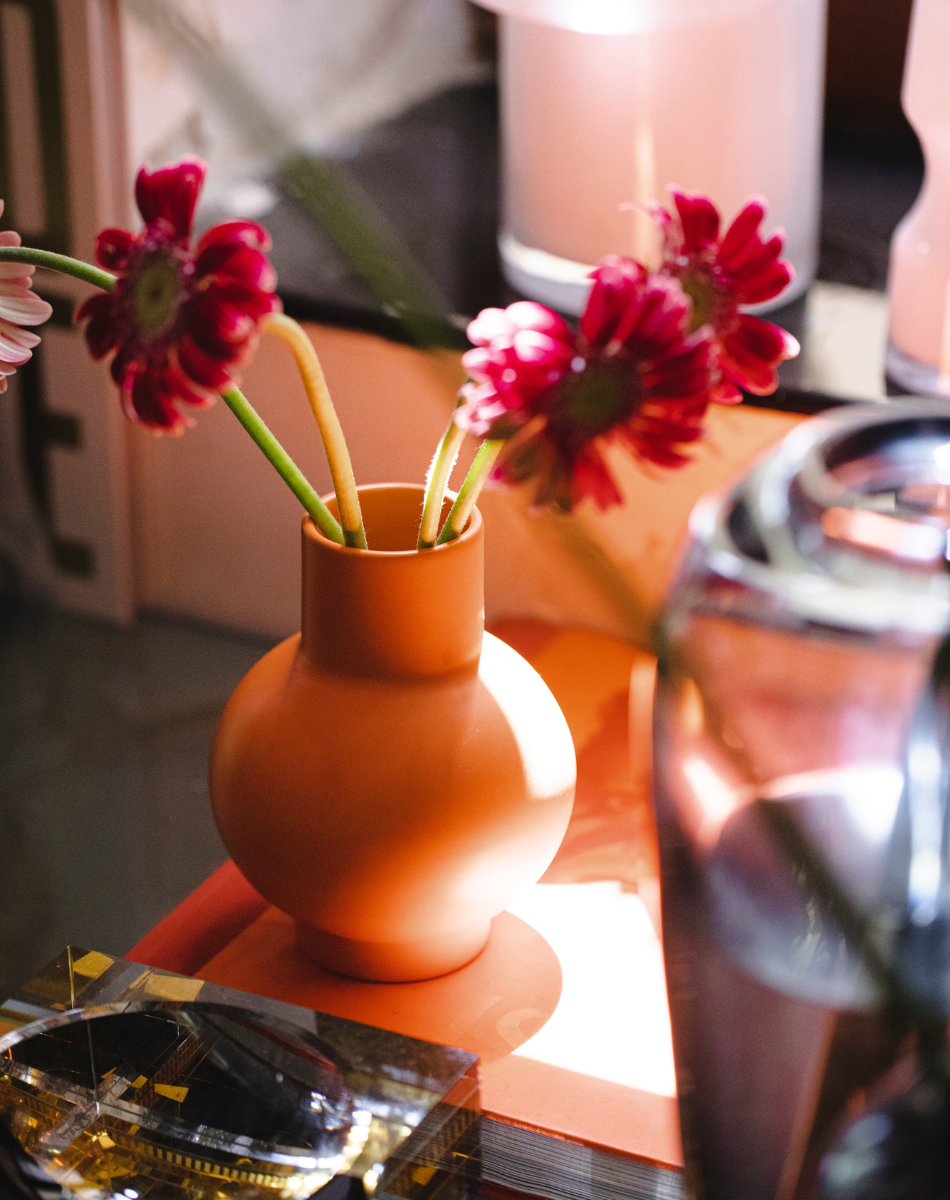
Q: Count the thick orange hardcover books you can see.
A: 1